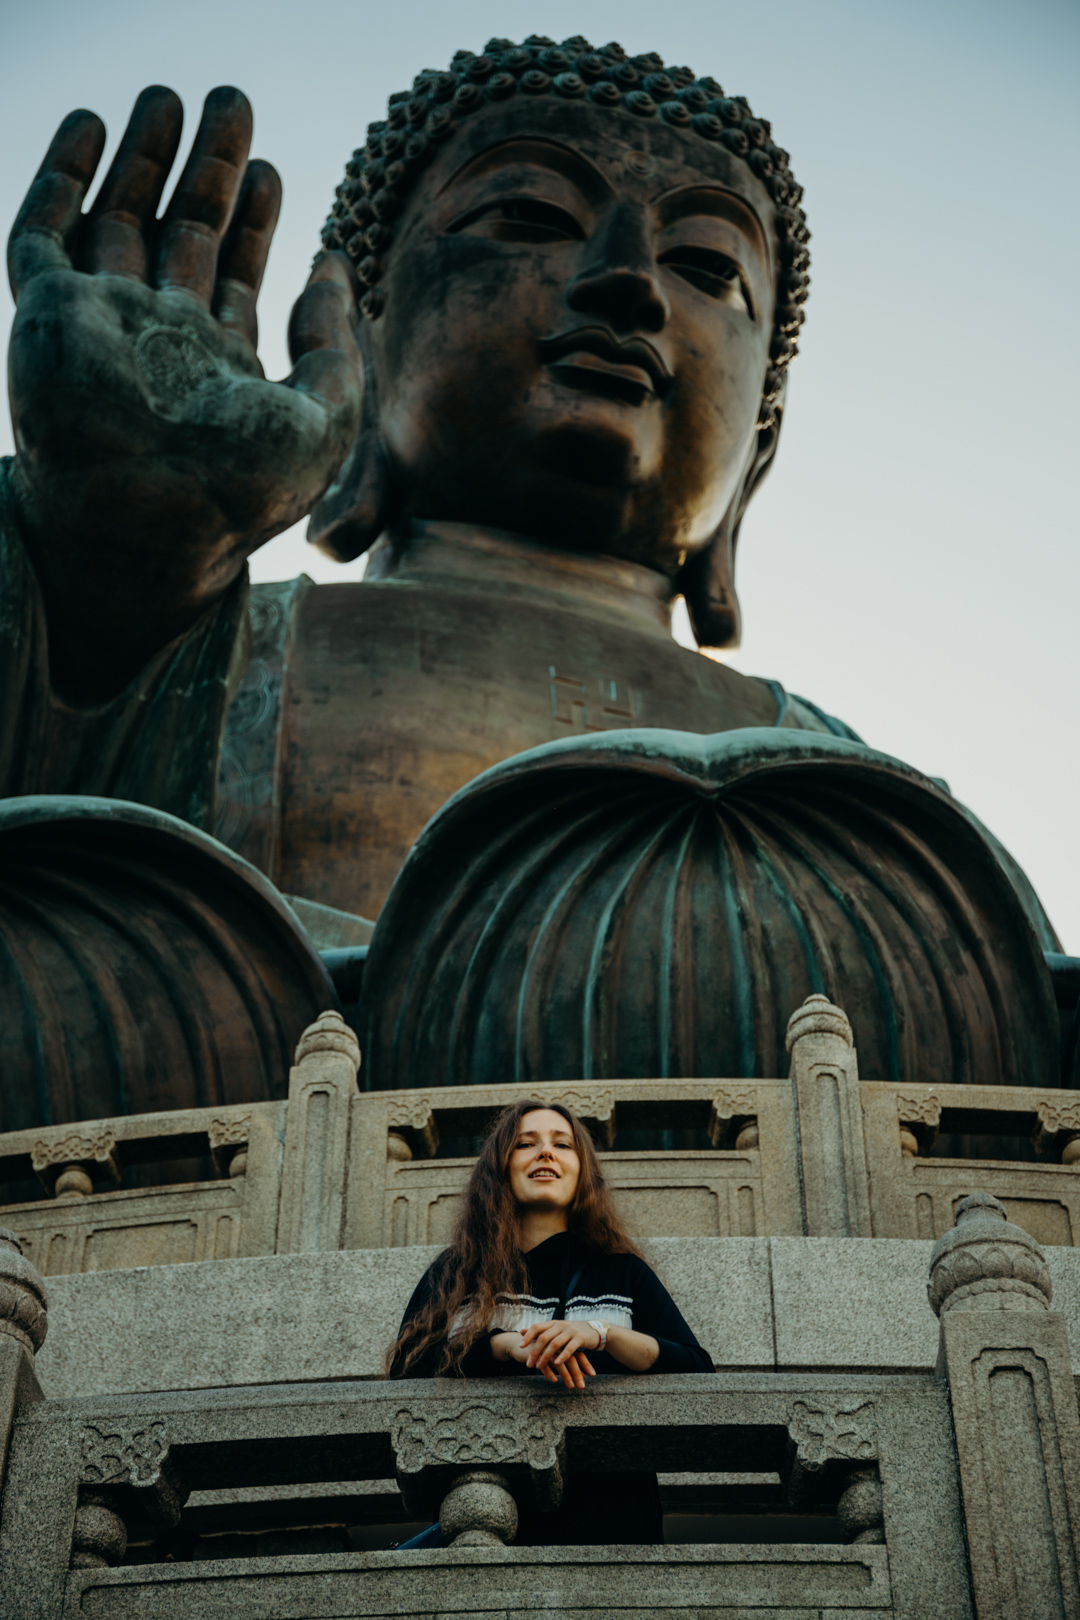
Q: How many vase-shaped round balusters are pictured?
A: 9